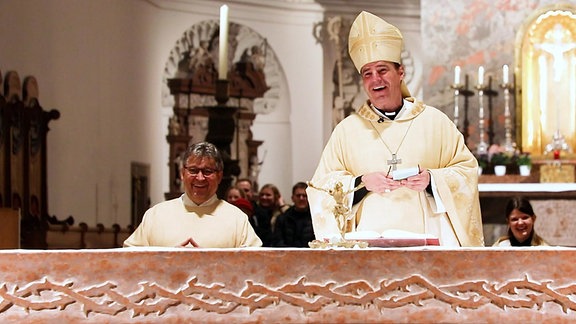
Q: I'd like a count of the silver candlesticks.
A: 3